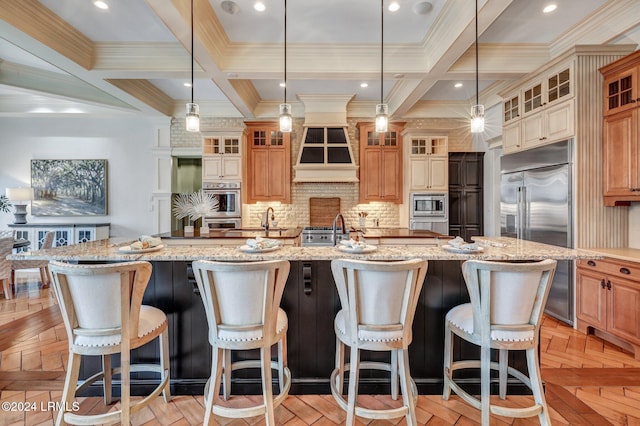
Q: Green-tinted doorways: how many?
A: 1